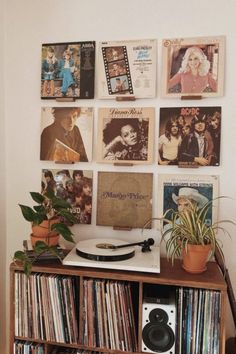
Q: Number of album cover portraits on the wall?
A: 9